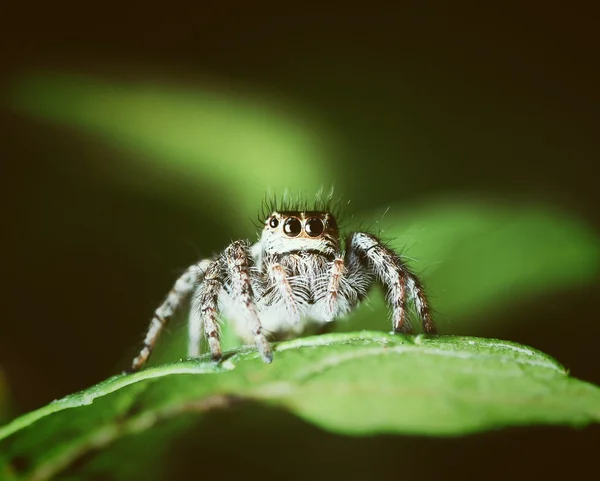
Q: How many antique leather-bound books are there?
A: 0